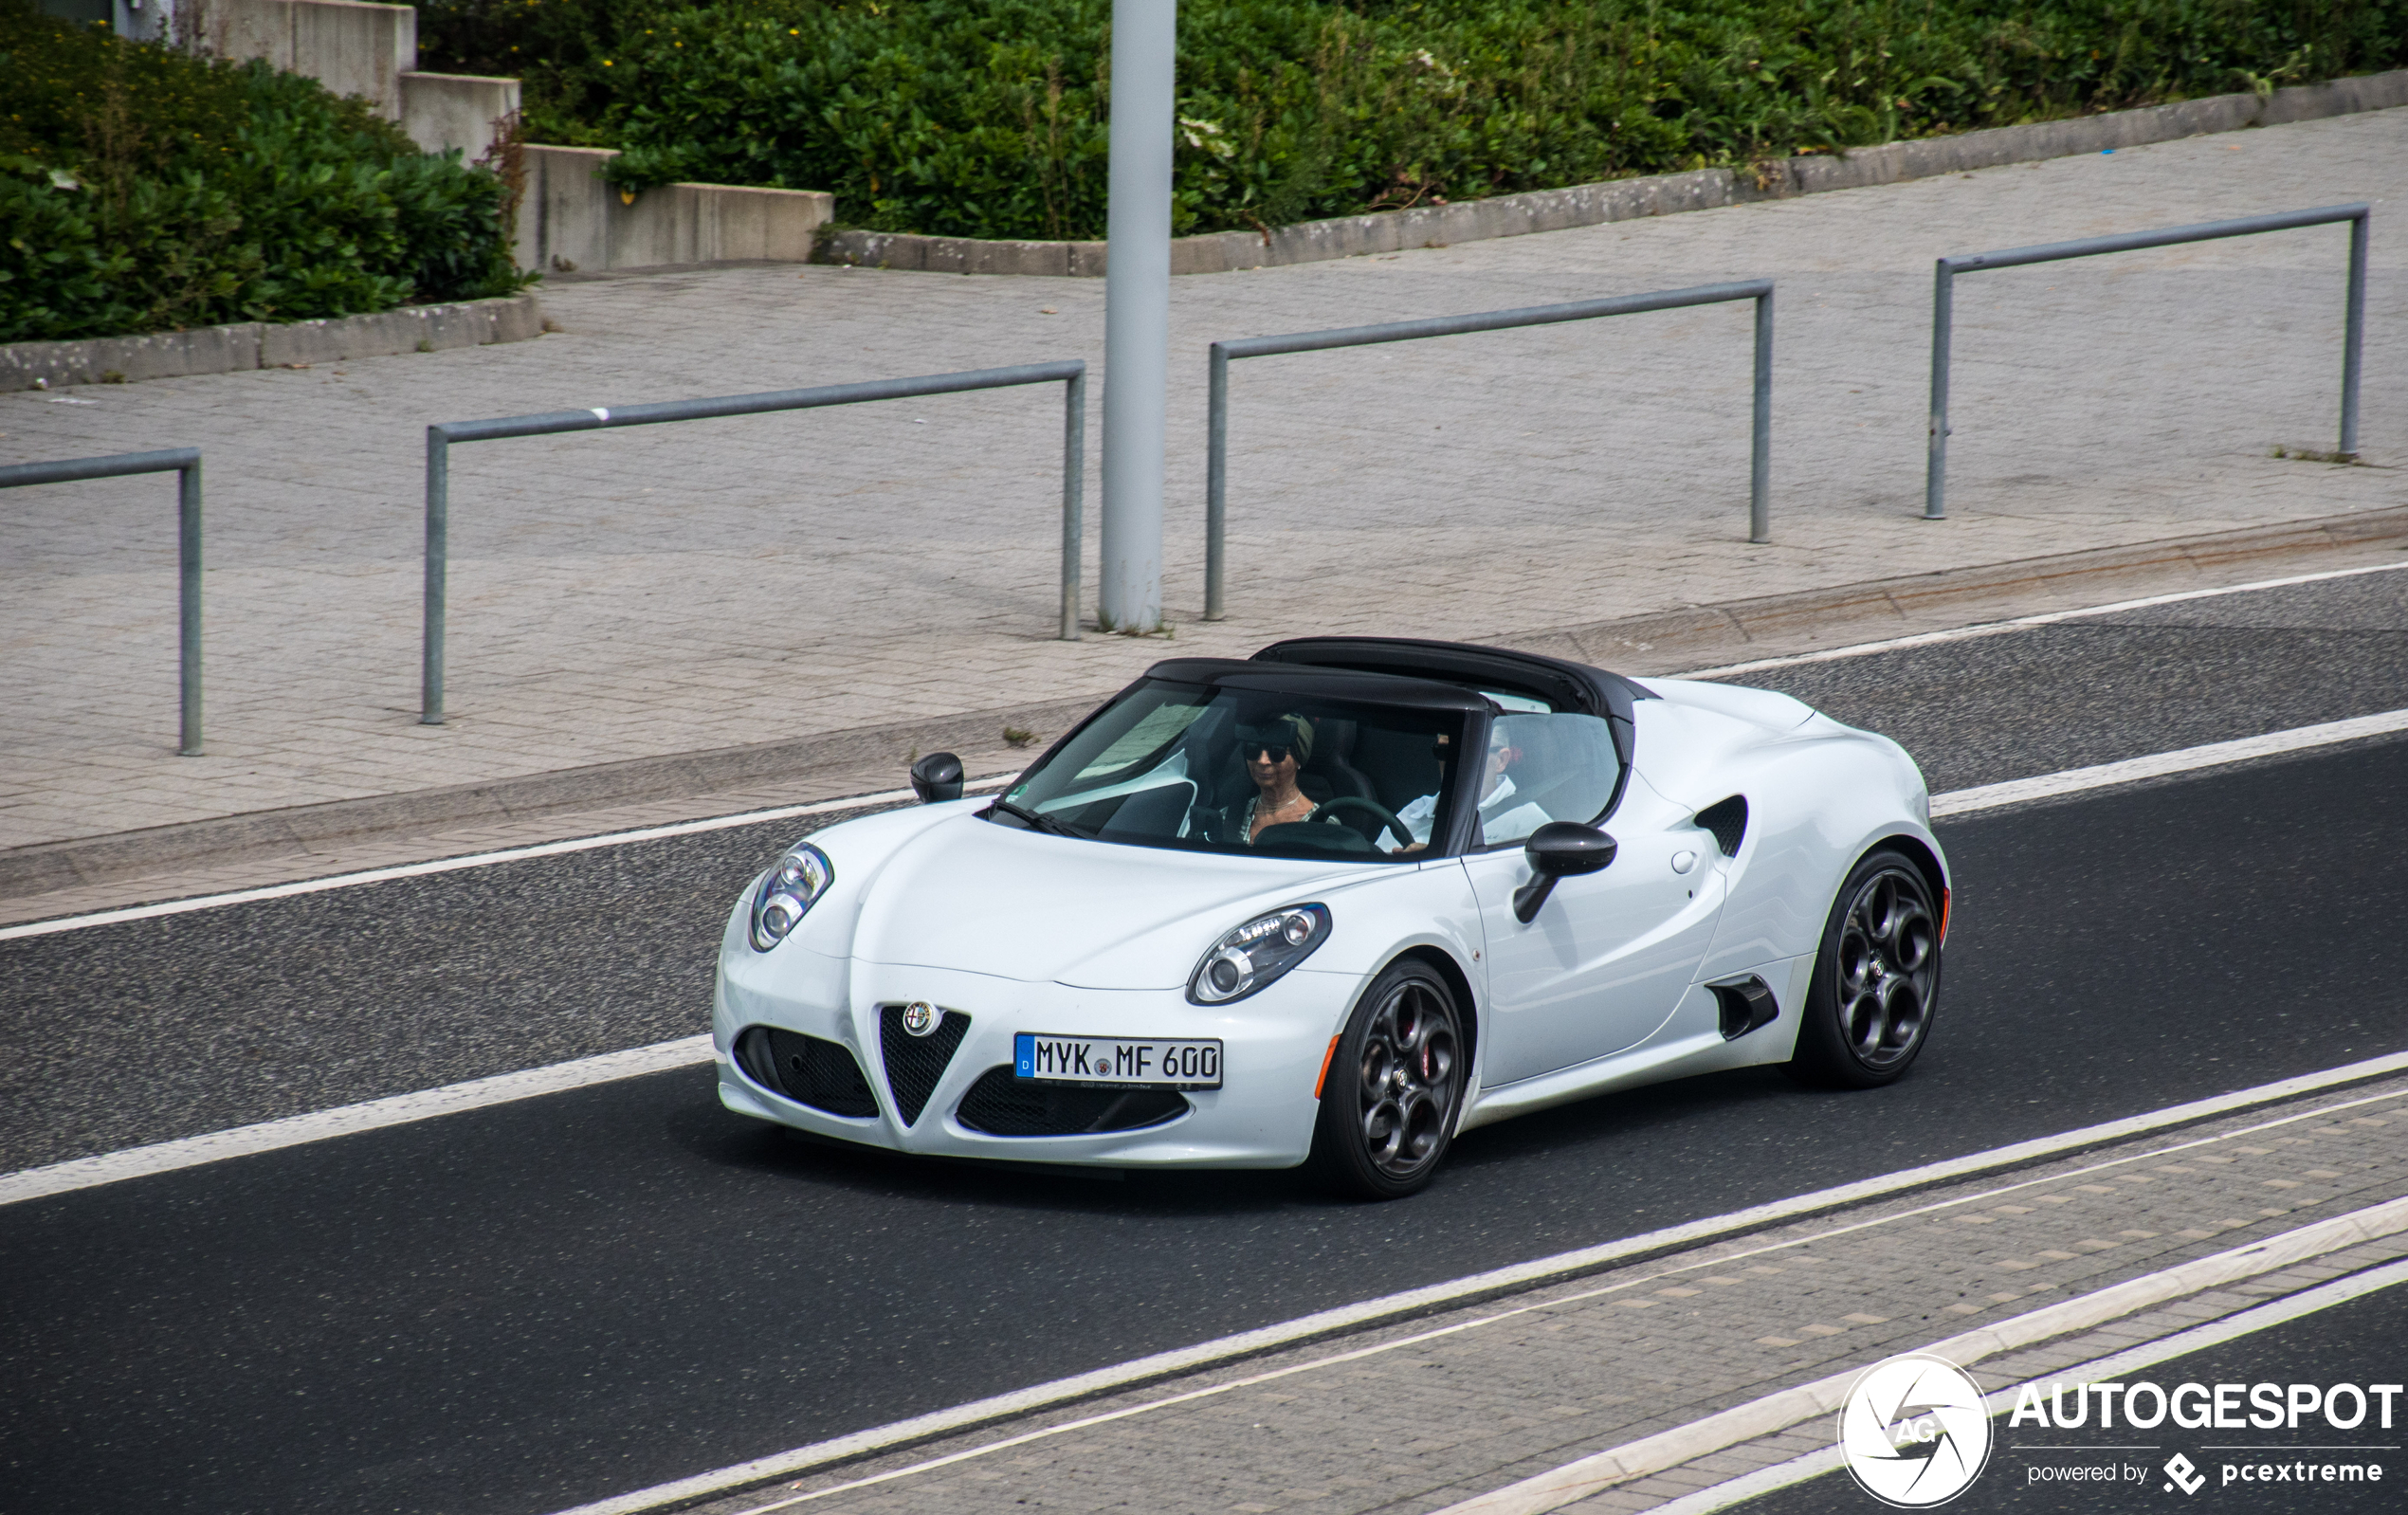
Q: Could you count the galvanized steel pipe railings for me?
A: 4